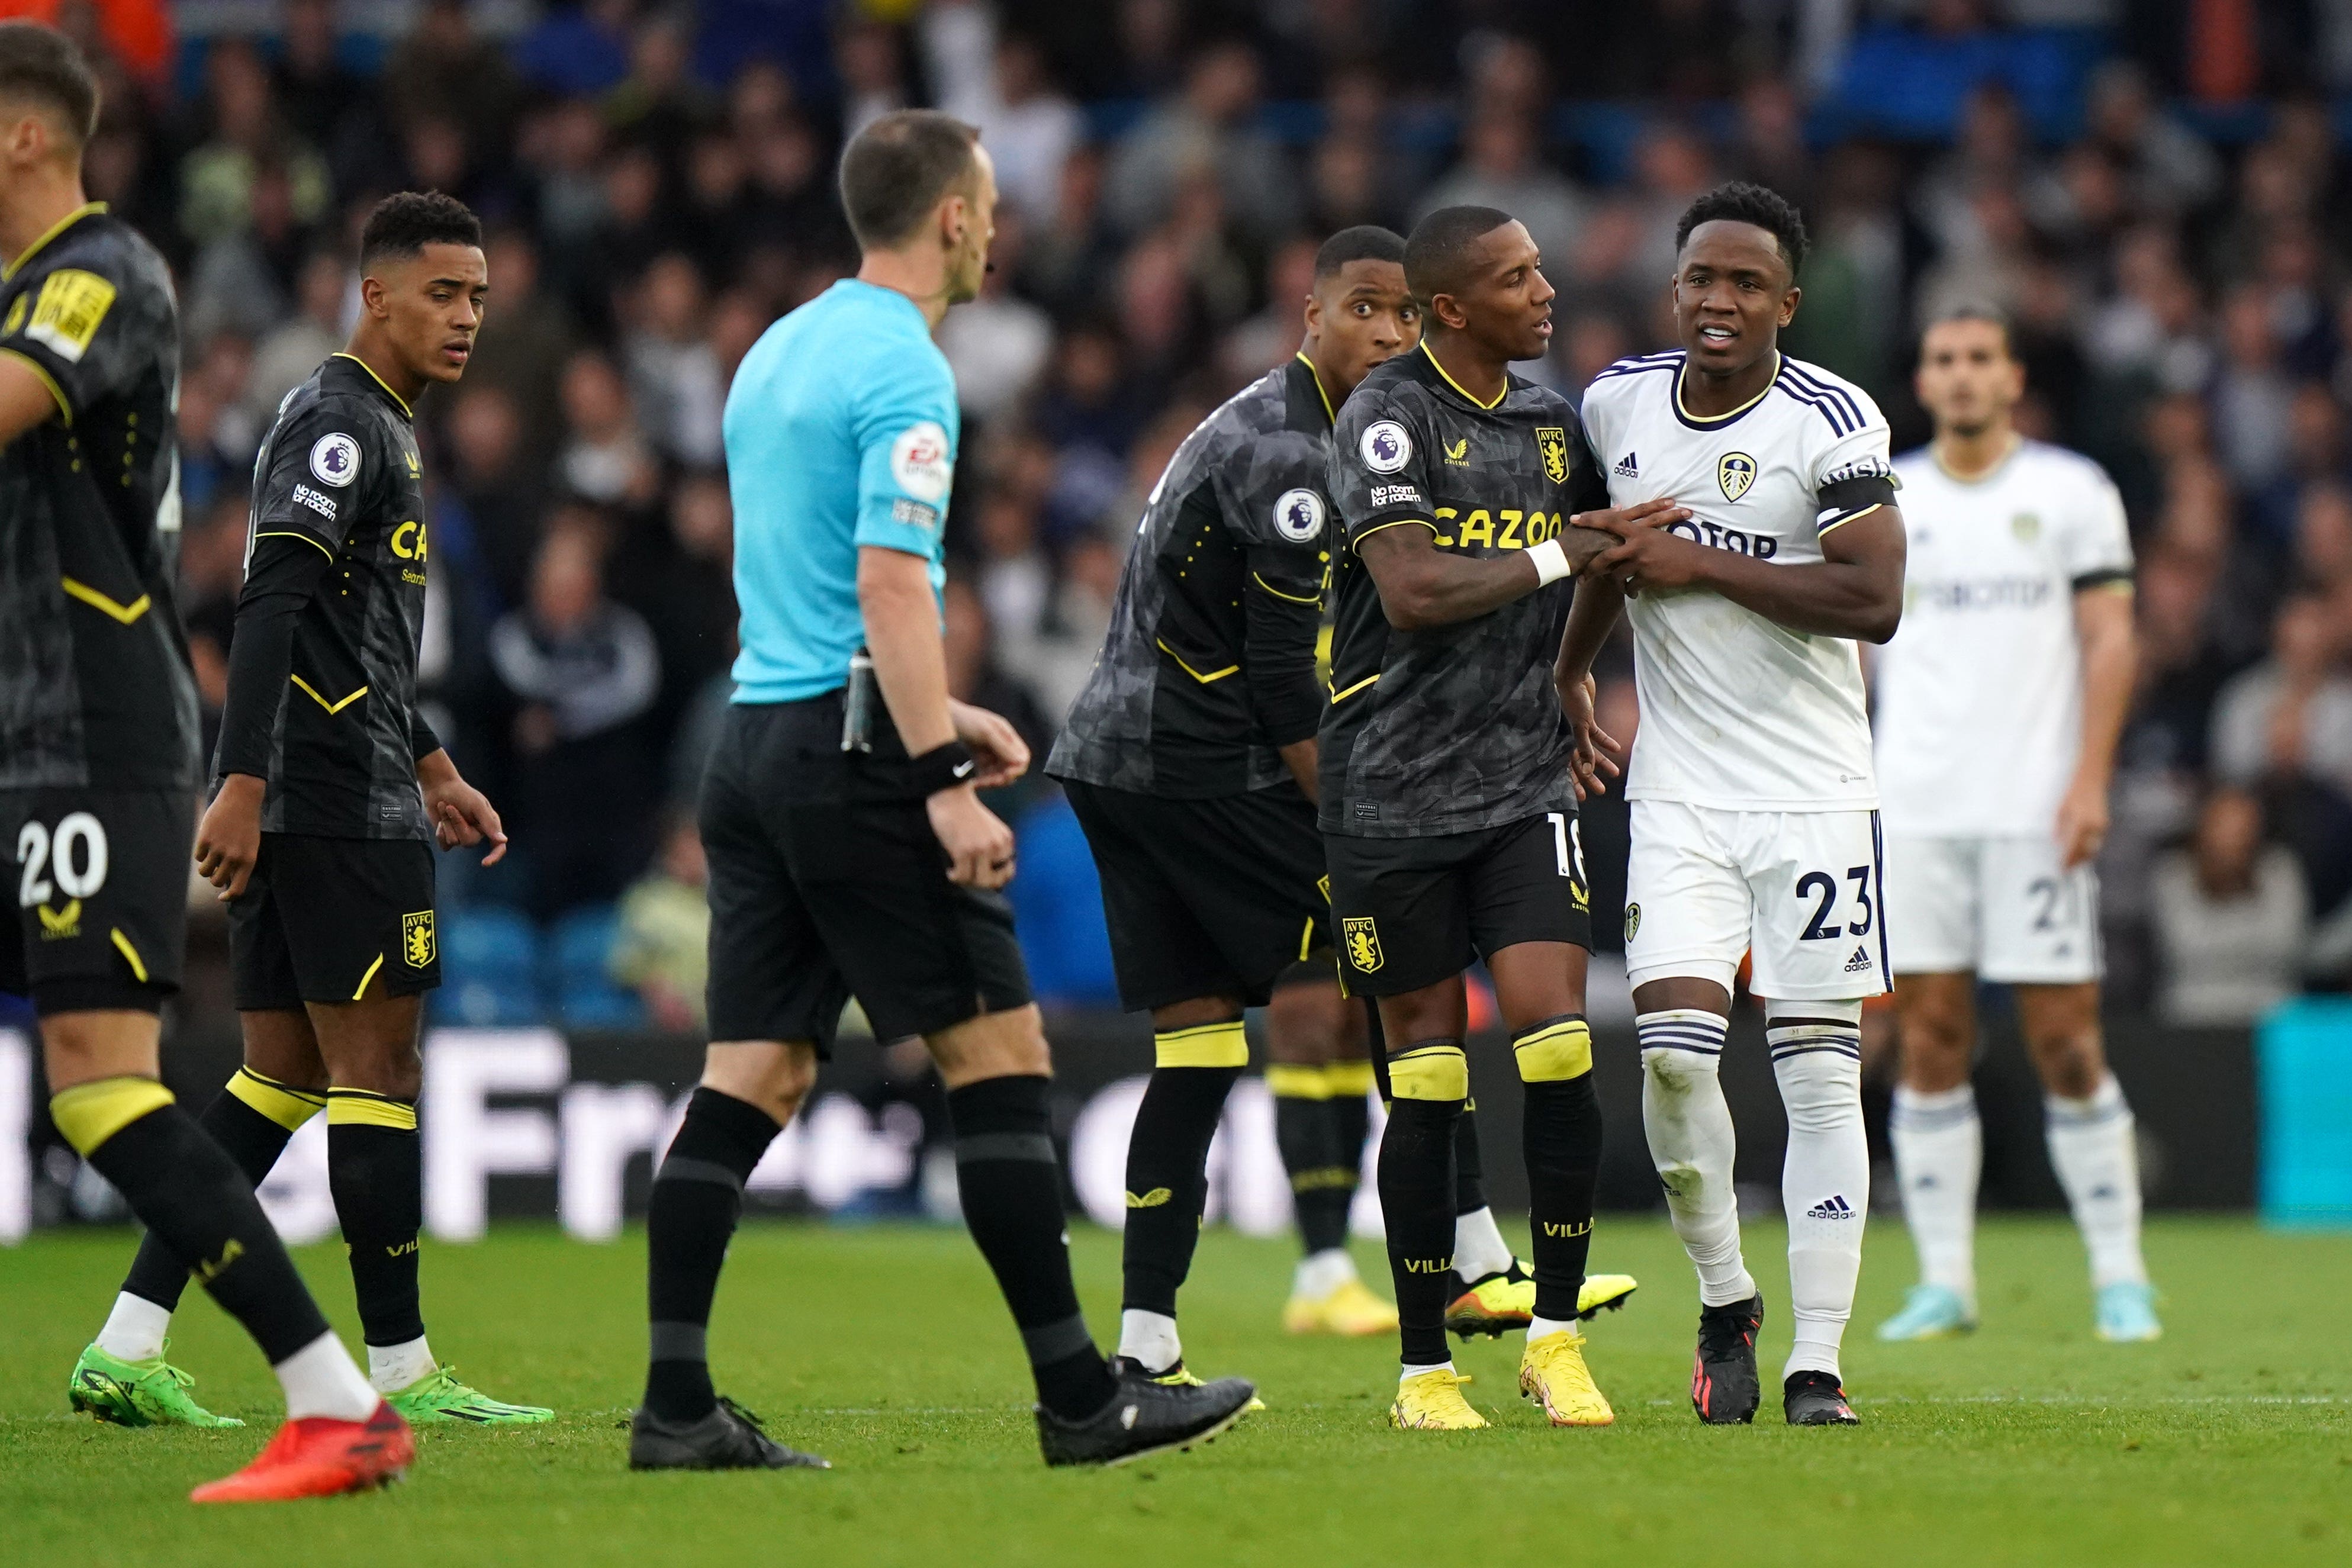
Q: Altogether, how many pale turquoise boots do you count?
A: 2